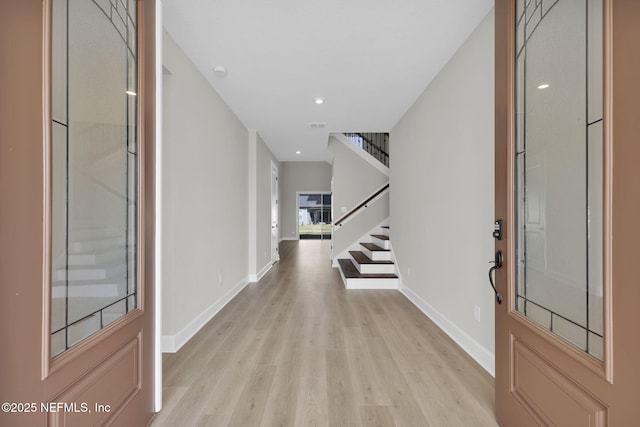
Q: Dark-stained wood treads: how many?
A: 5